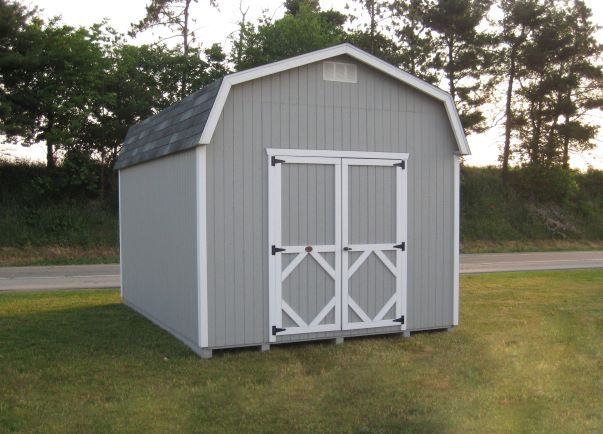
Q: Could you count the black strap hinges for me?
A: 6